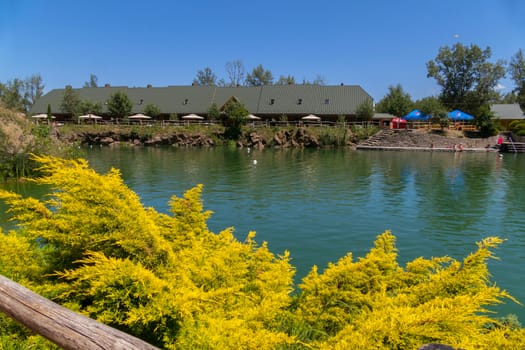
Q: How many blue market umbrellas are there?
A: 2